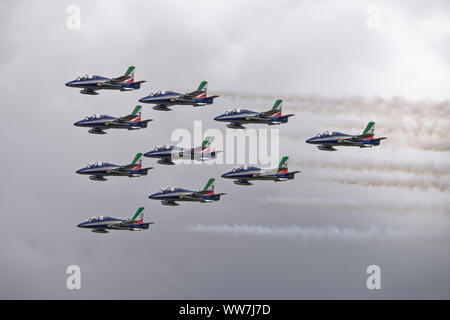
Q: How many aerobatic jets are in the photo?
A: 10